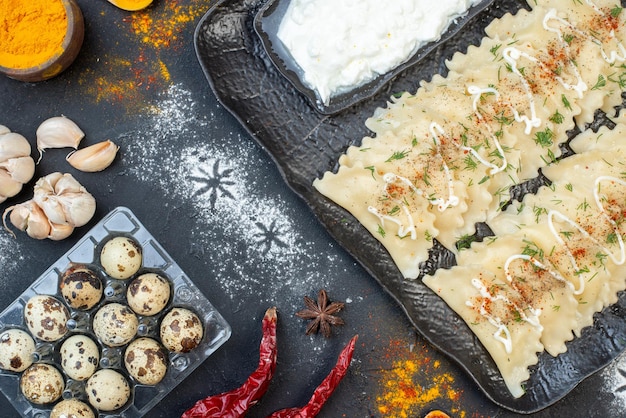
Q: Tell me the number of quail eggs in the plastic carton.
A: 12